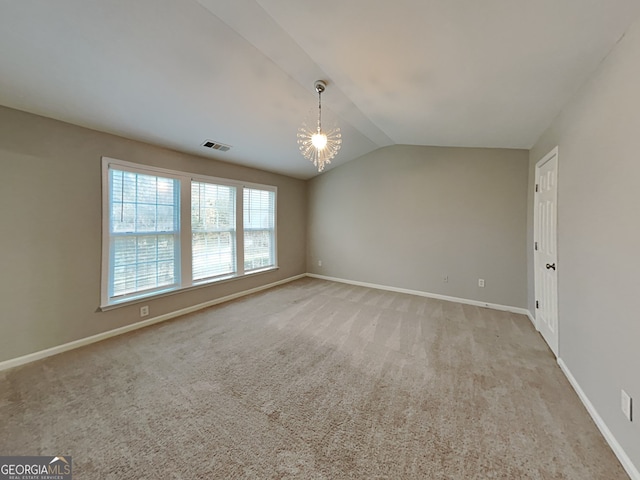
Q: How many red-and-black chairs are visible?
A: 0